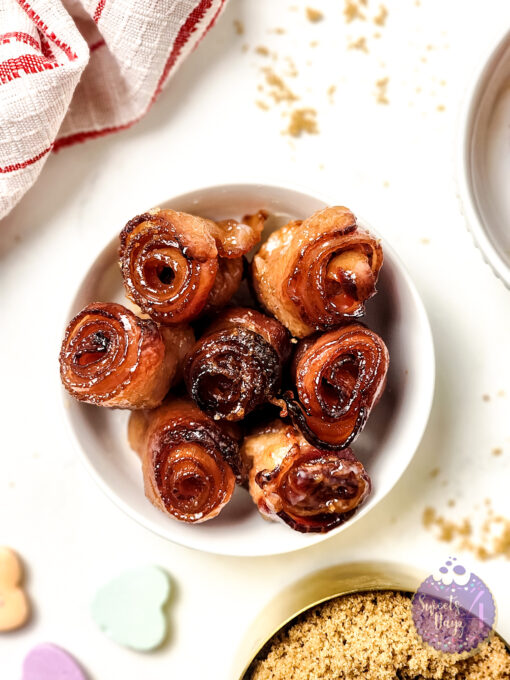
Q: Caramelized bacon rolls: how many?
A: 7